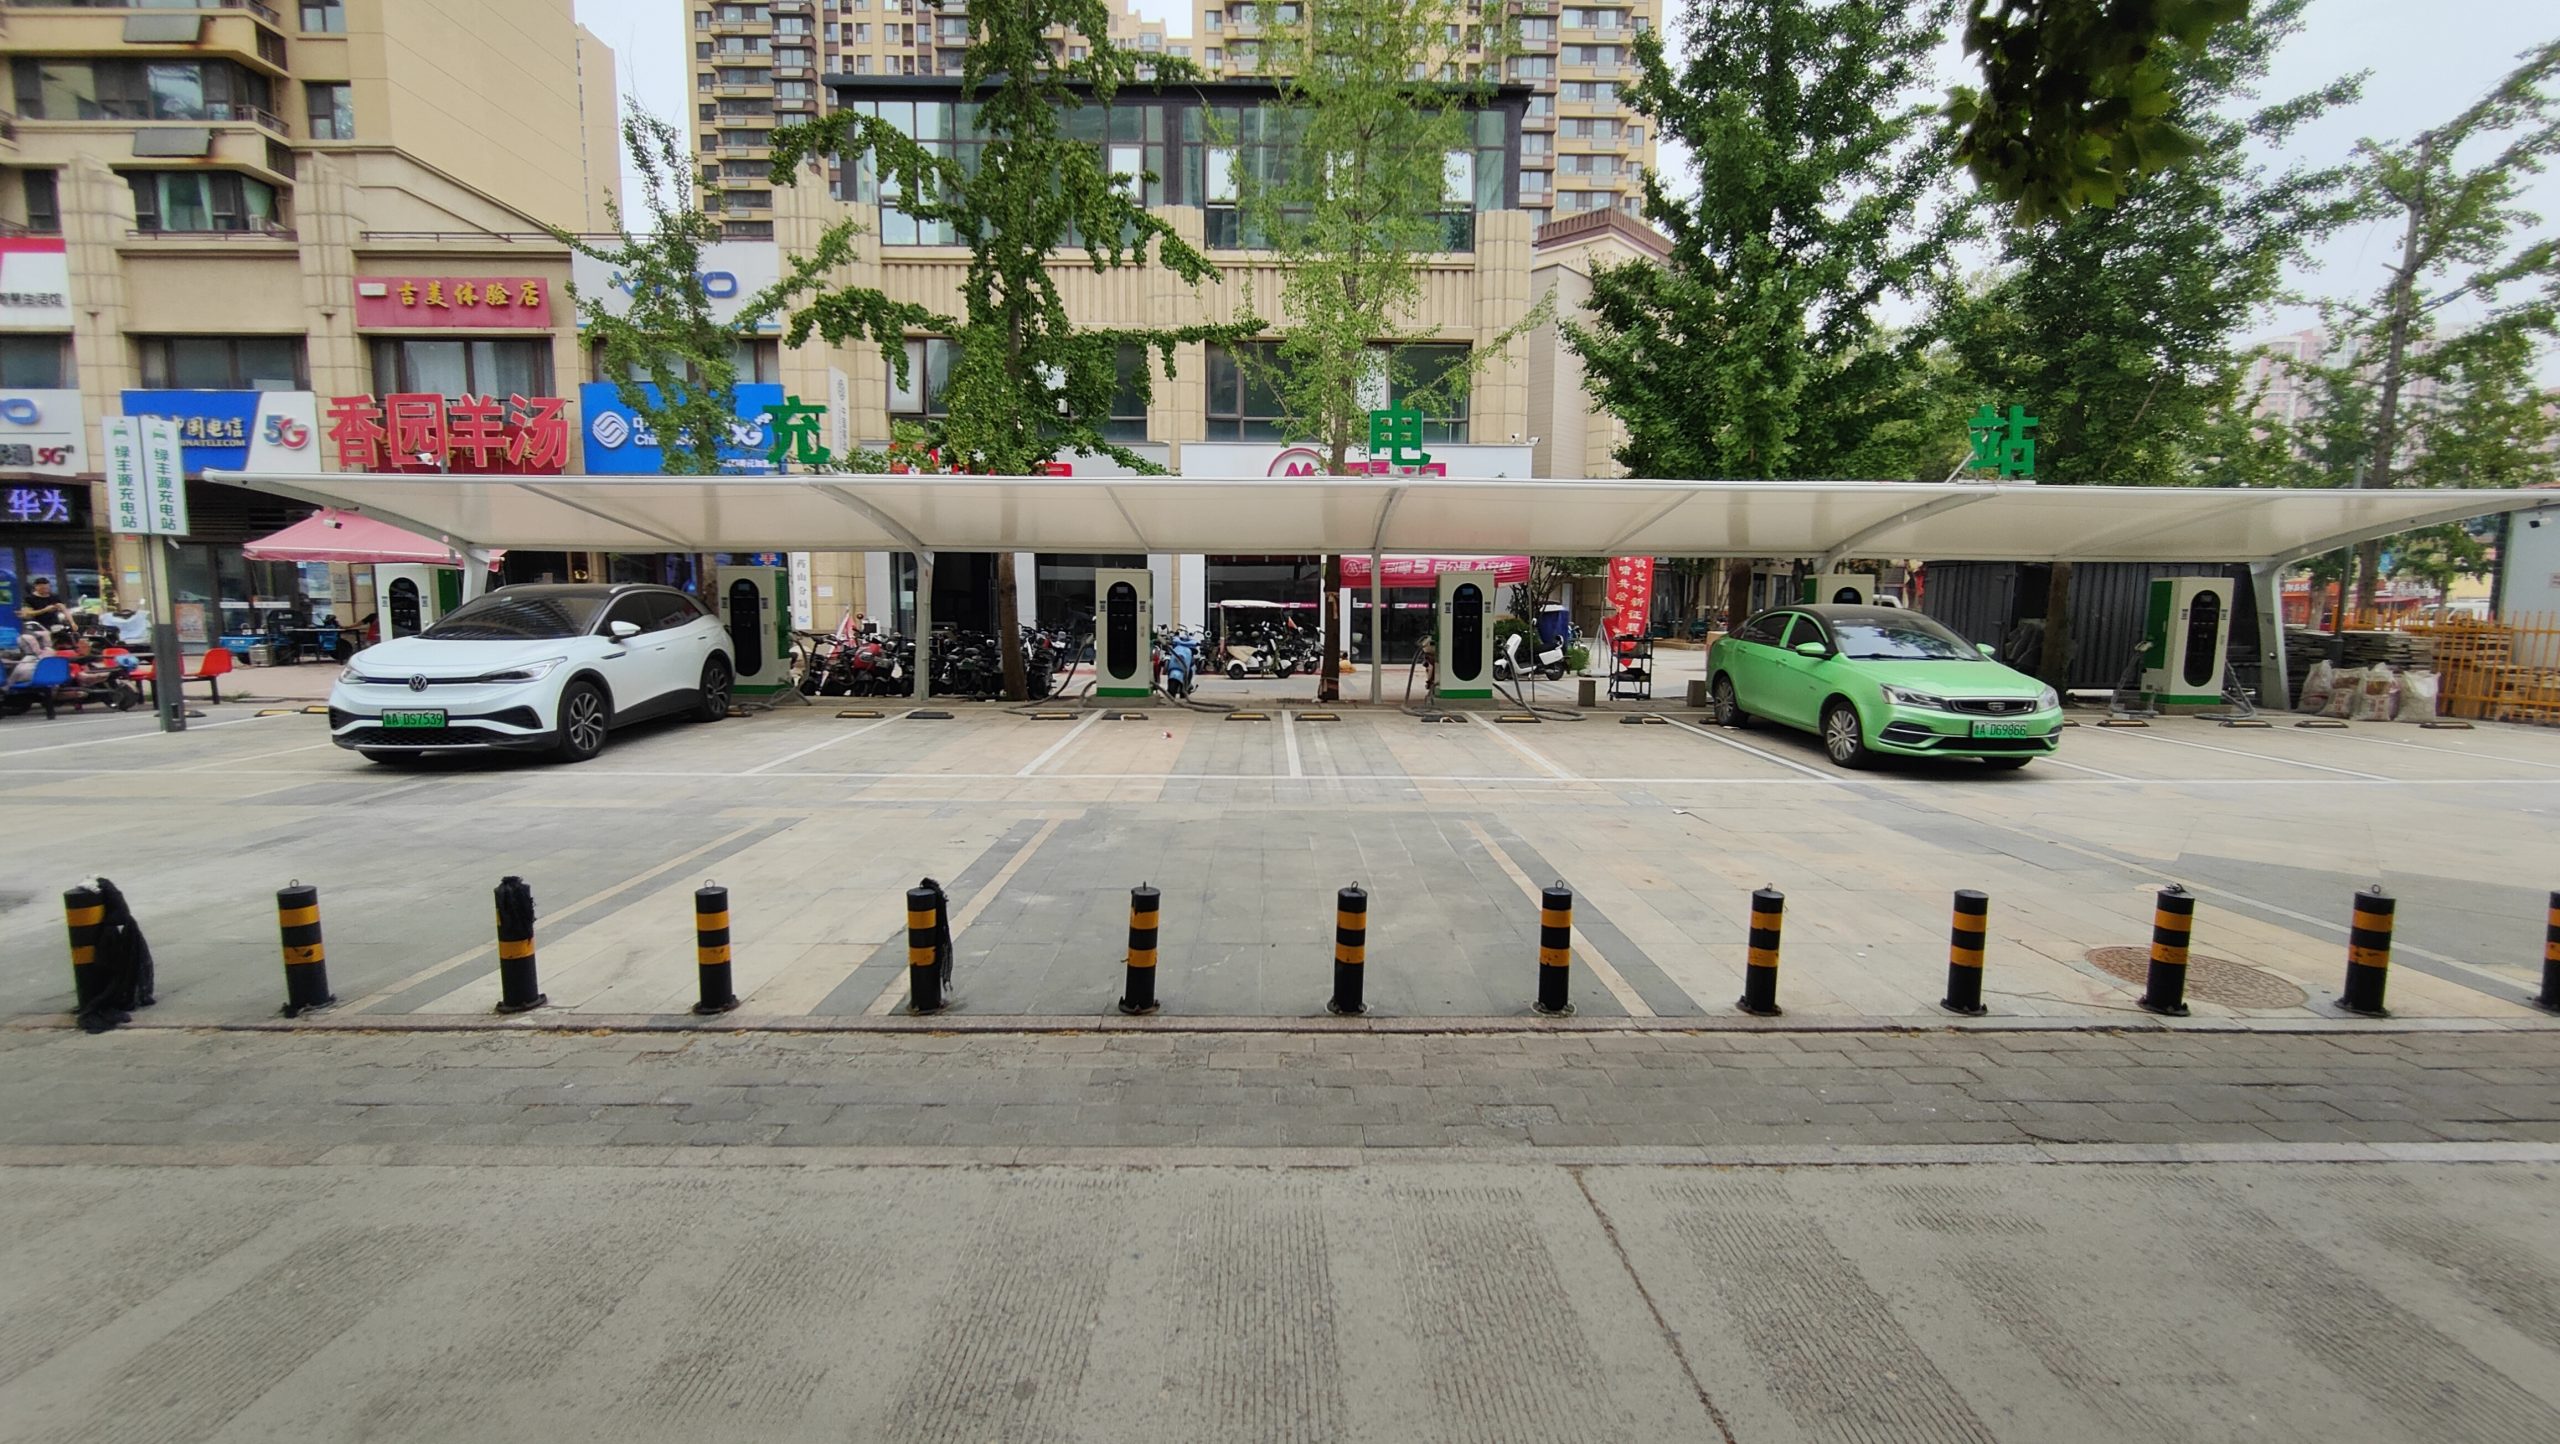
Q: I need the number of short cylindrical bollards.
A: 13